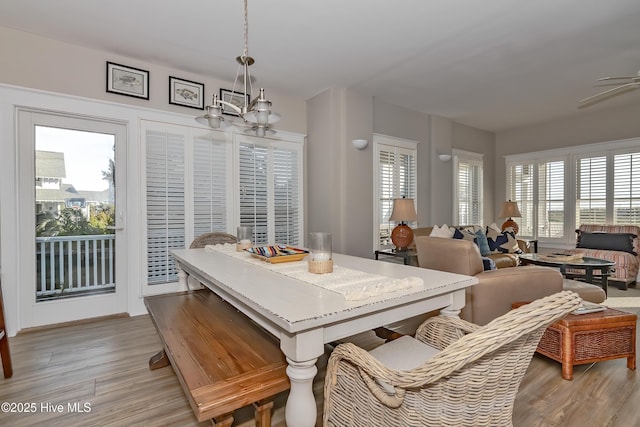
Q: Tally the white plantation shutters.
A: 12